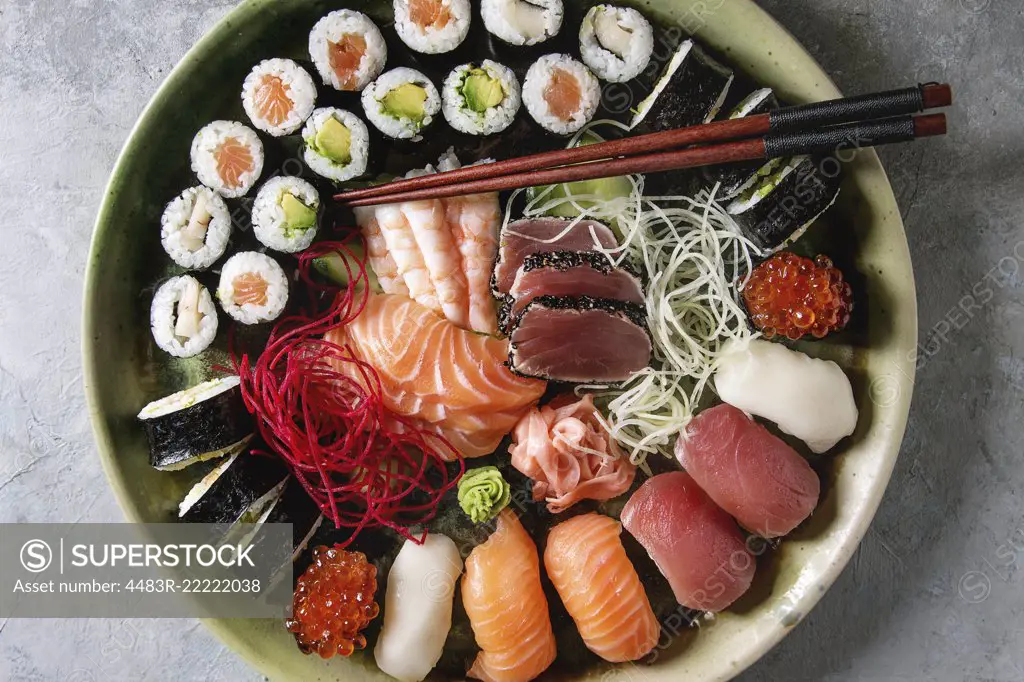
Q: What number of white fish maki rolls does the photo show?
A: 4